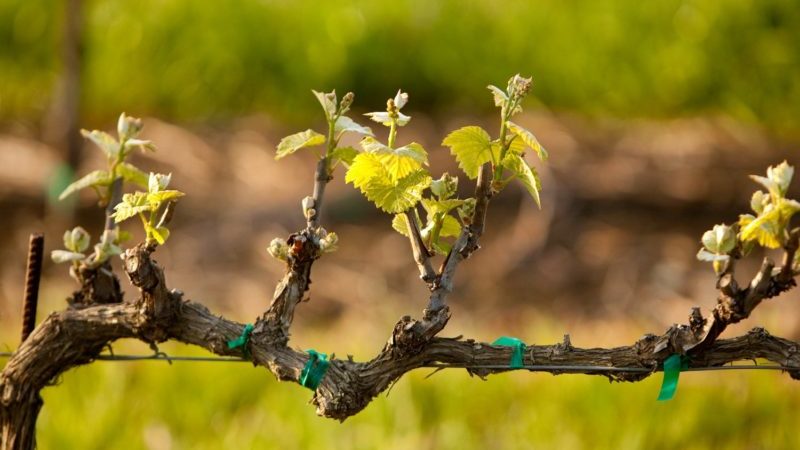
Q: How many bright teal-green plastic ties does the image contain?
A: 4